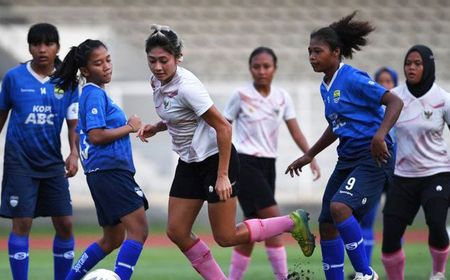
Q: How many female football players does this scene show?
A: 7